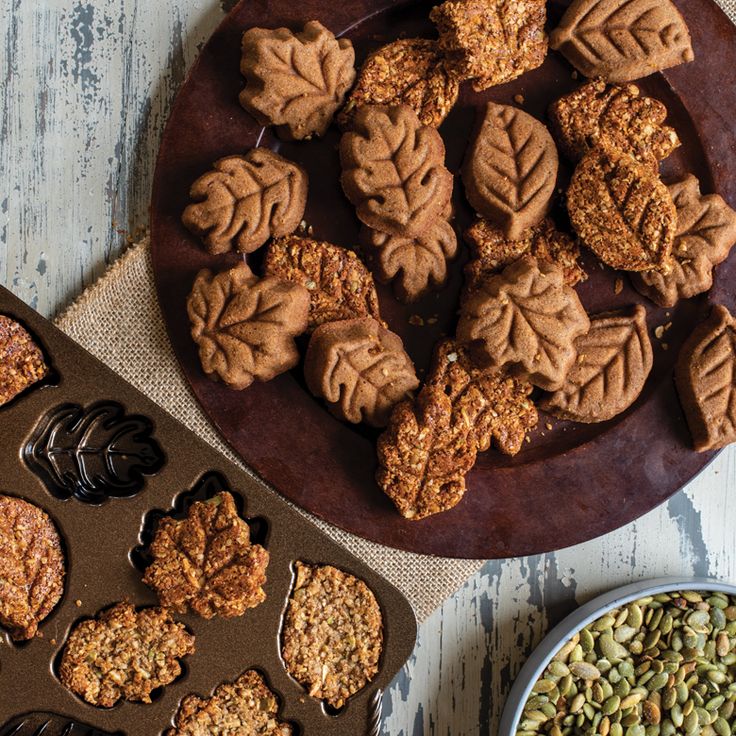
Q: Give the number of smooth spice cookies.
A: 12